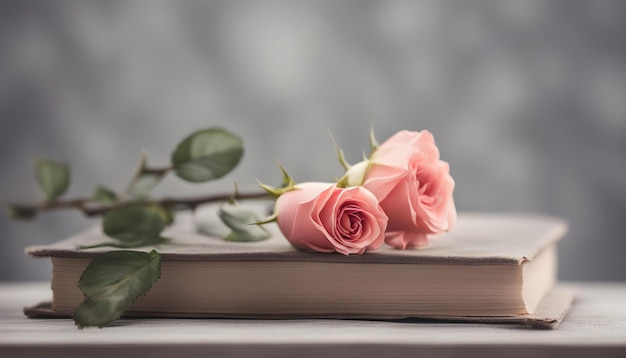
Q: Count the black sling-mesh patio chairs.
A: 0